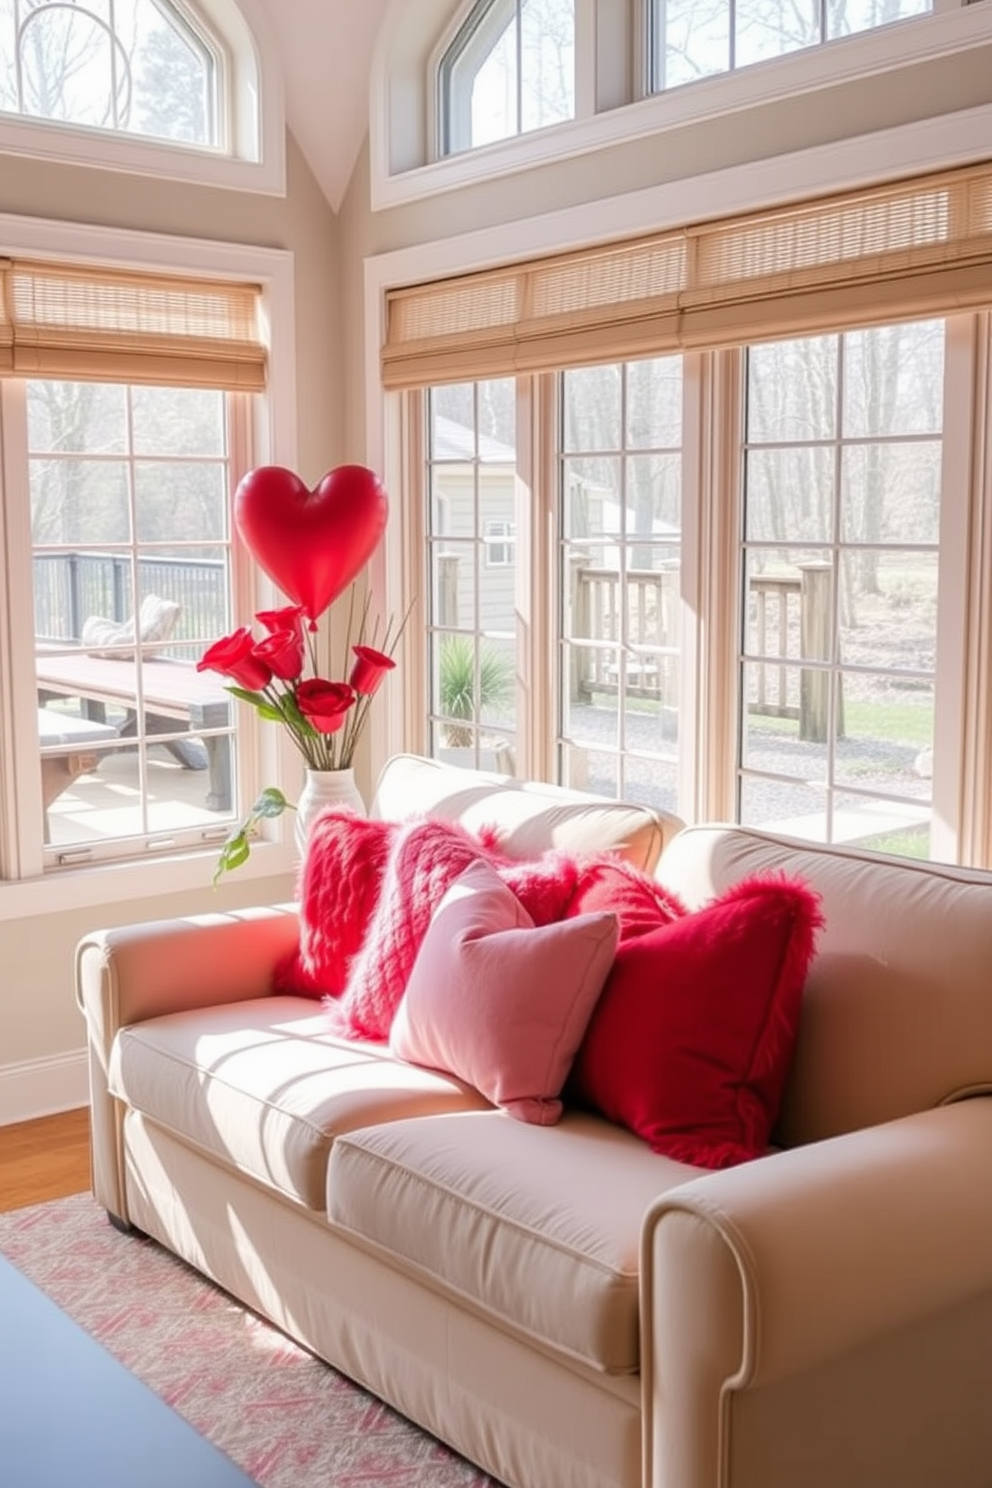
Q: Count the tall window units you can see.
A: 4